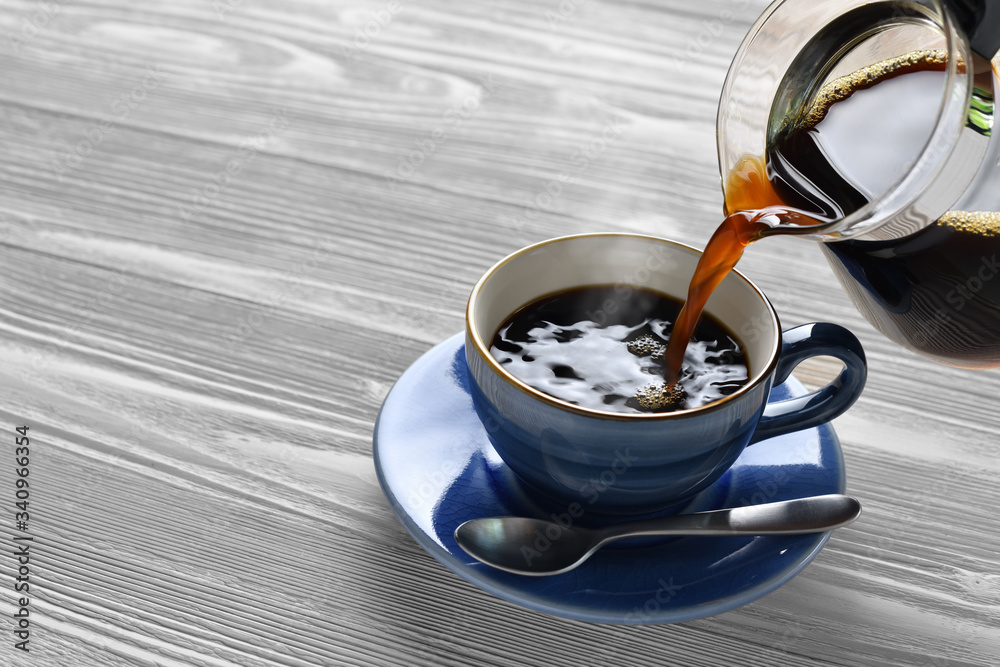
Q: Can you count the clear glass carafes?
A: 1